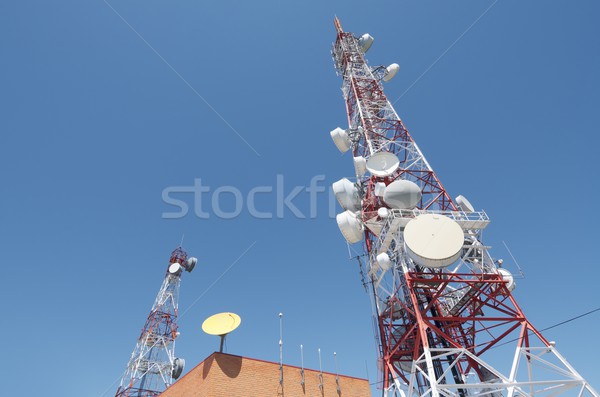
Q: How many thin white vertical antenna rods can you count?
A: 4